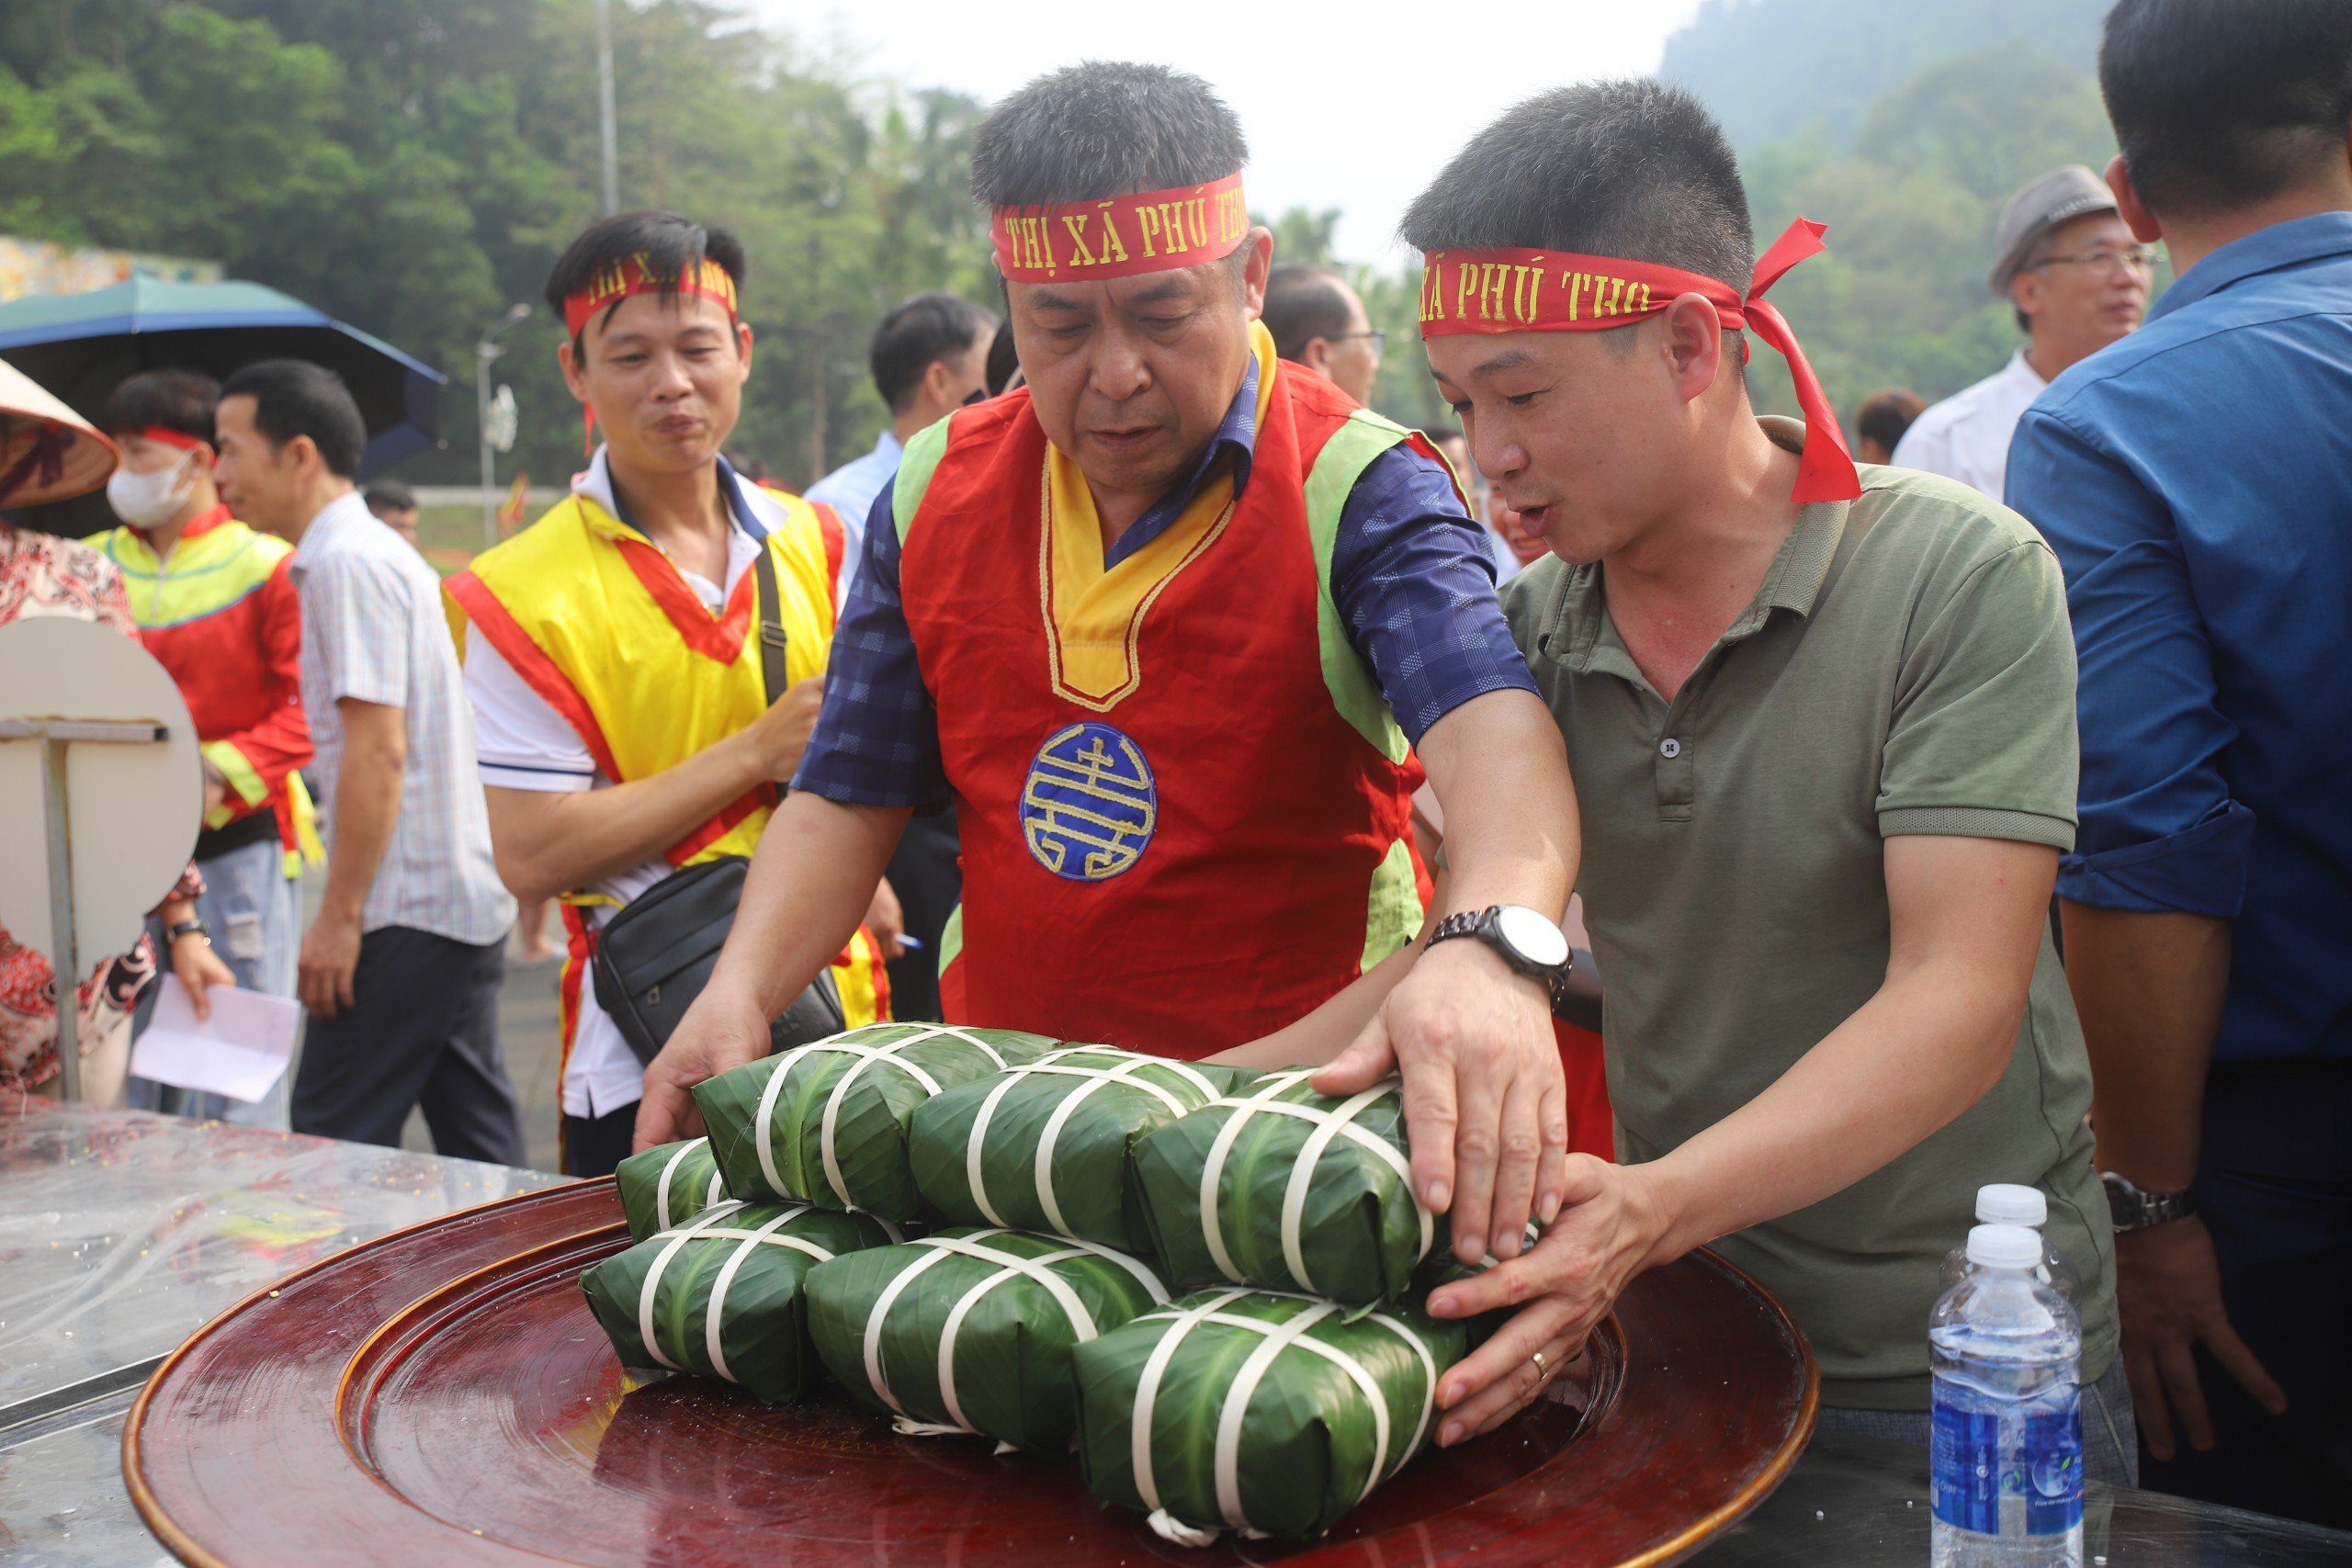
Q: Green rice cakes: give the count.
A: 8